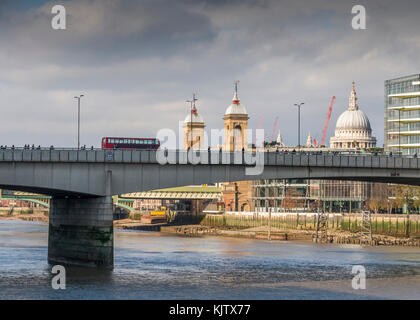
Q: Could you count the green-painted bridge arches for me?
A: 2